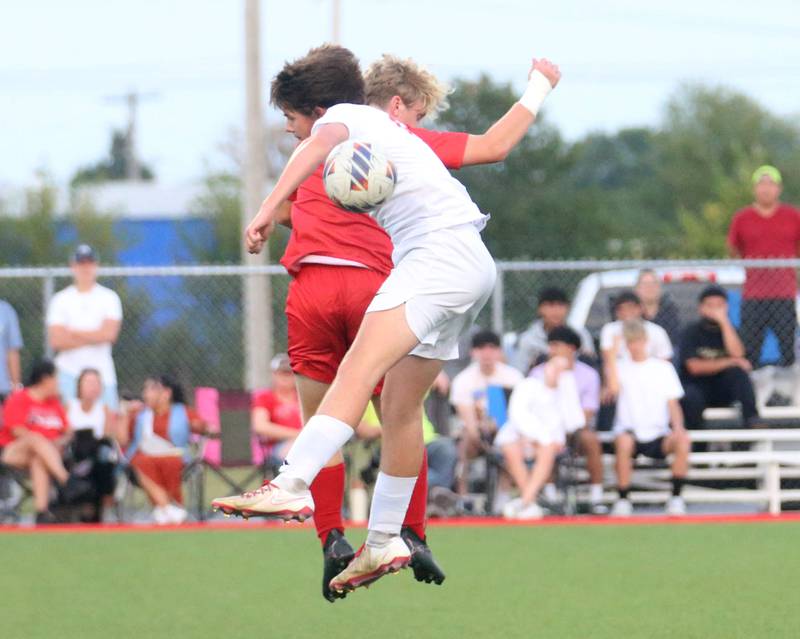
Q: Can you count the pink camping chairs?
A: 1